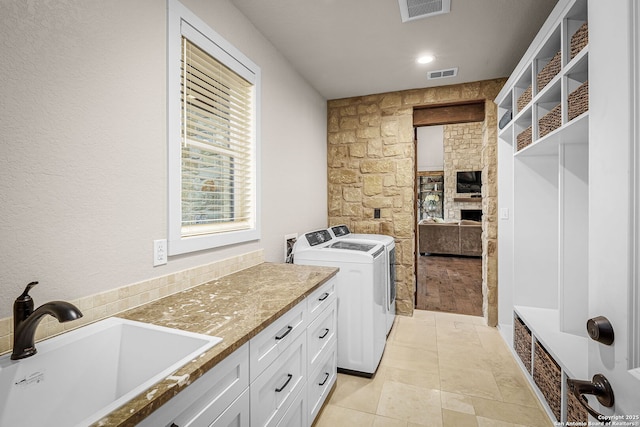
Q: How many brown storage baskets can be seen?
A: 9